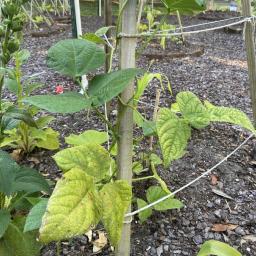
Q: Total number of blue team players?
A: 0